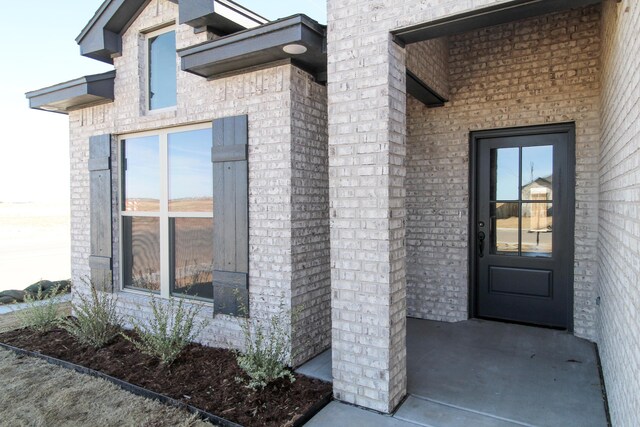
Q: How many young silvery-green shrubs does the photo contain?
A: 4